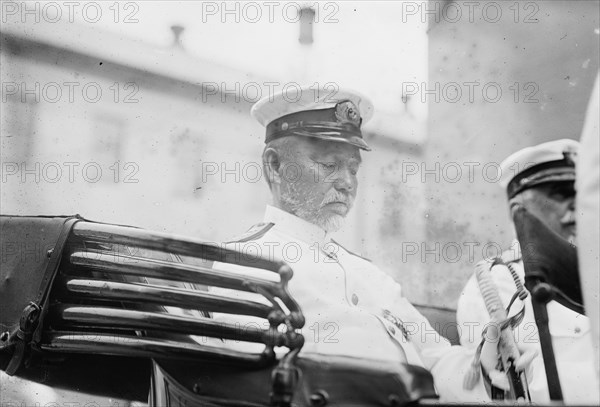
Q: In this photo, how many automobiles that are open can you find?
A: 1